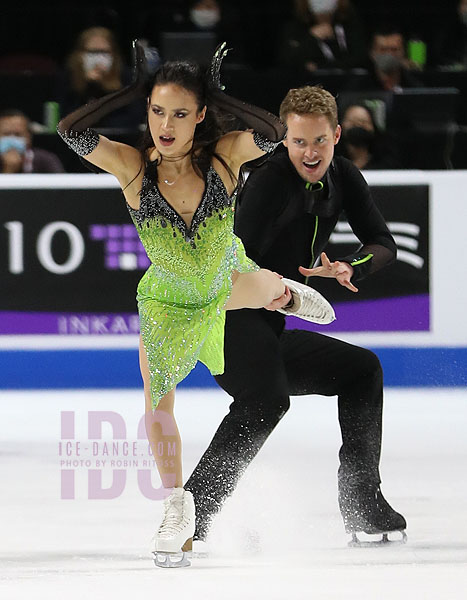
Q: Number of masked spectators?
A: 6